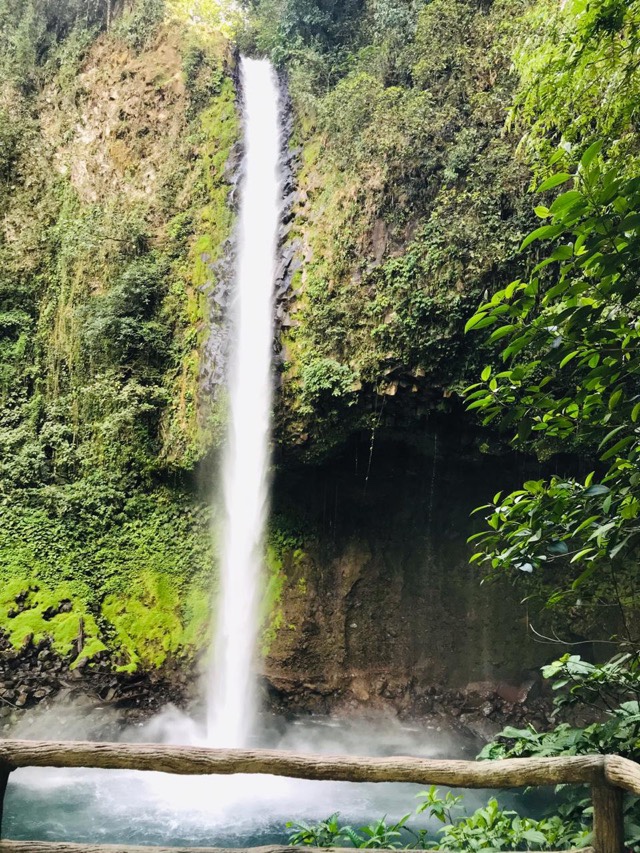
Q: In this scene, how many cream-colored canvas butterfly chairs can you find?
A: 0